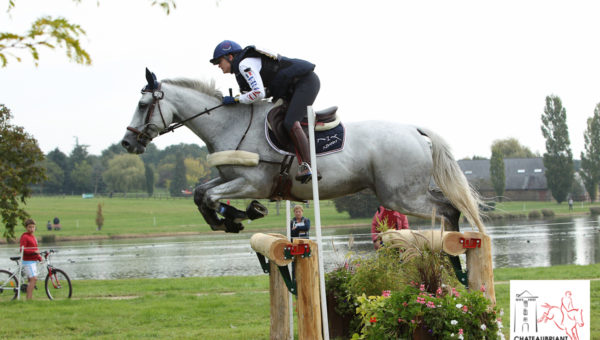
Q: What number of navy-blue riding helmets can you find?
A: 1